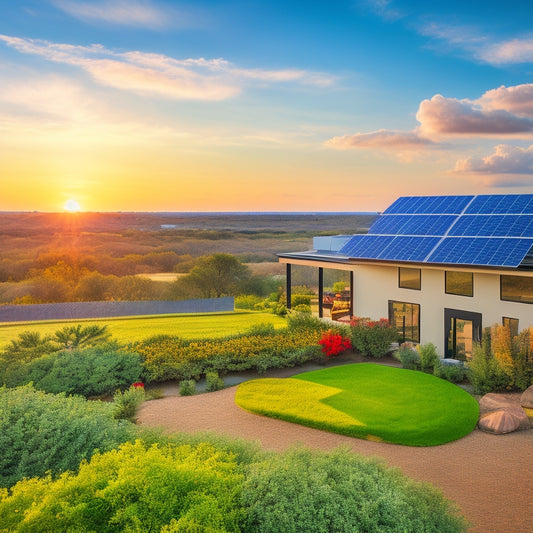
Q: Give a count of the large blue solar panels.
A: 6